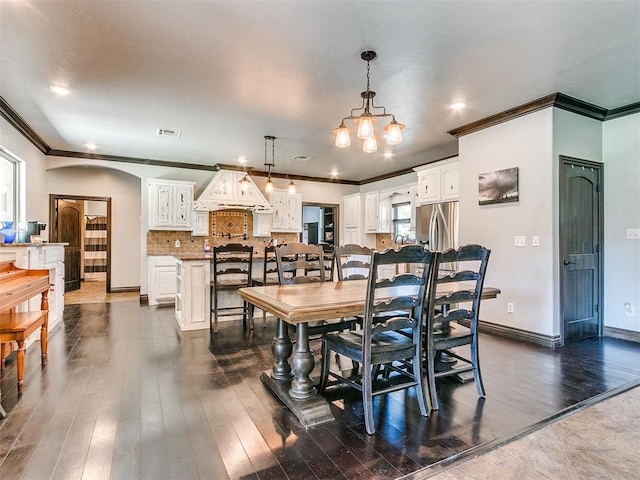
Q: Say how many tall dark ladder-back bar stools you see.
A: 3